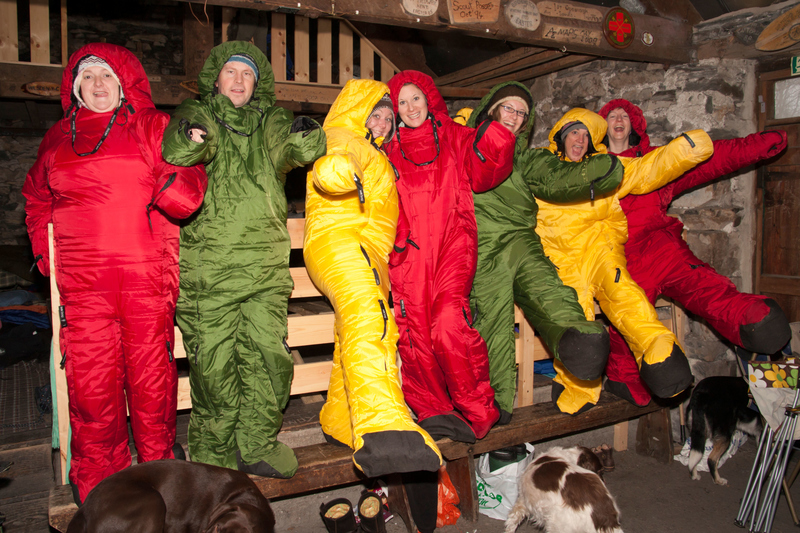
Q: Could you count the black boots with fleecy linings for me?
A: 2